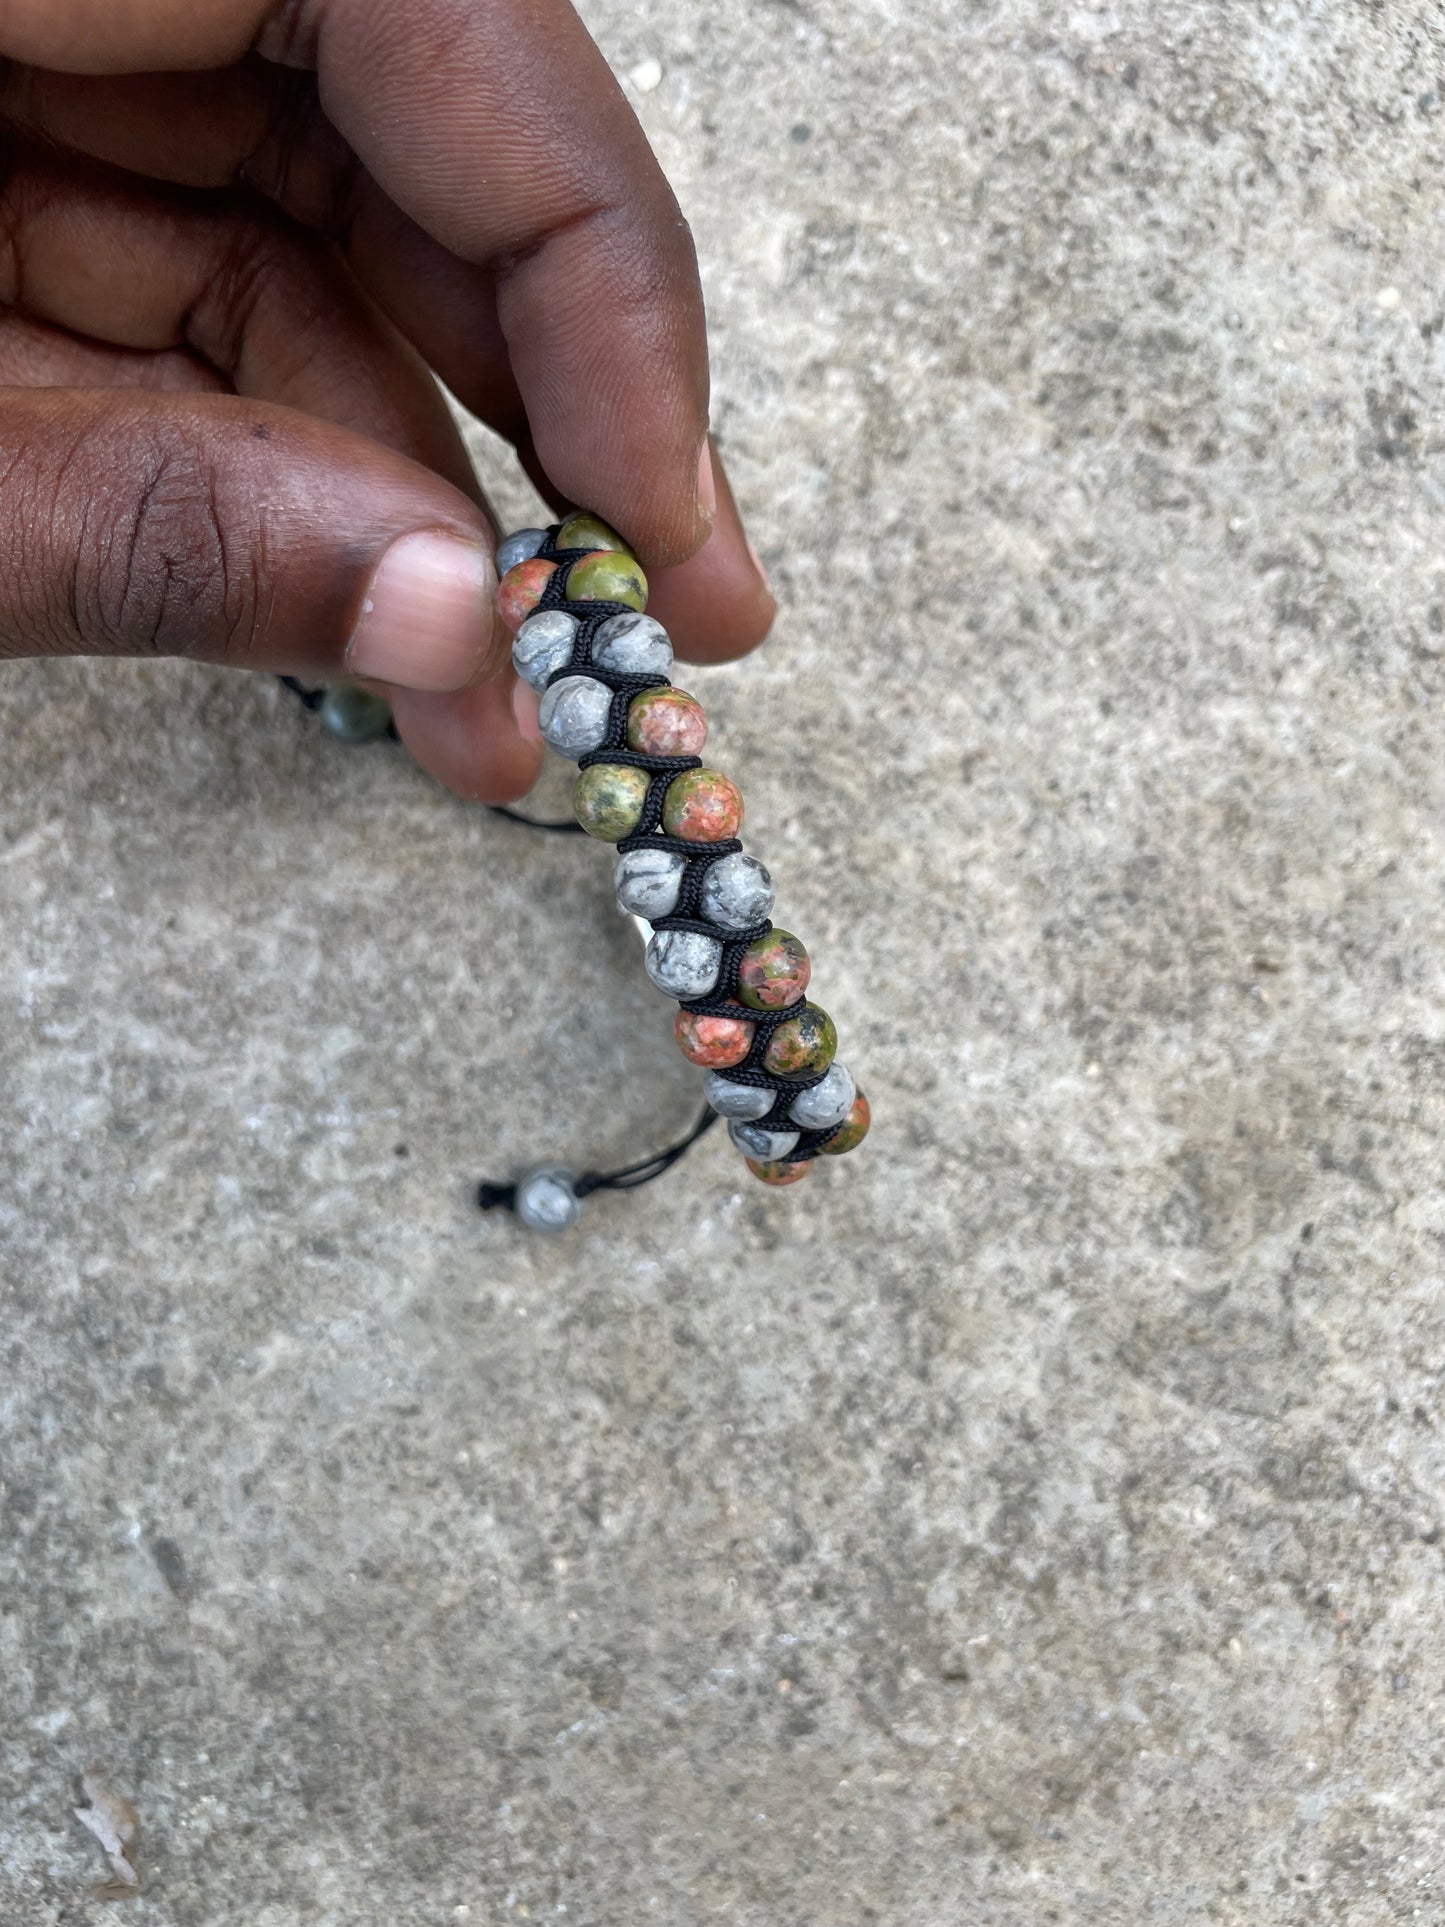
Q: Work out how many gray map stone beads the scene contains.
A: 11